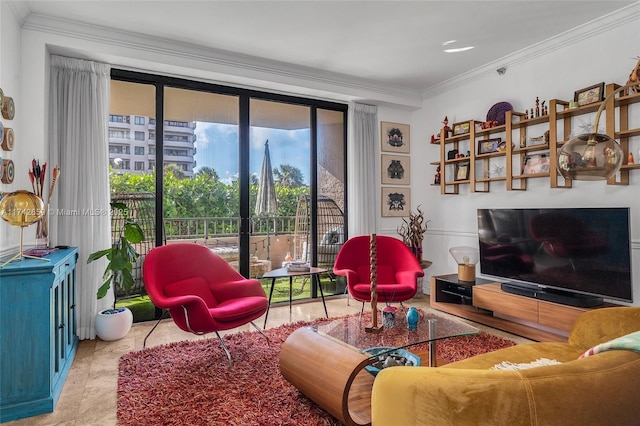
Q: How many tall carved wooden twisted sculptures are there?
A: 1